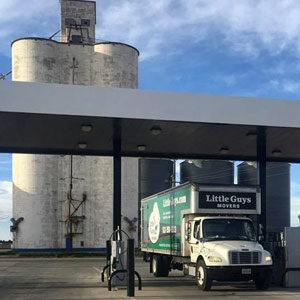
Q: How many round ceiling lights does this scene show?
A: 7